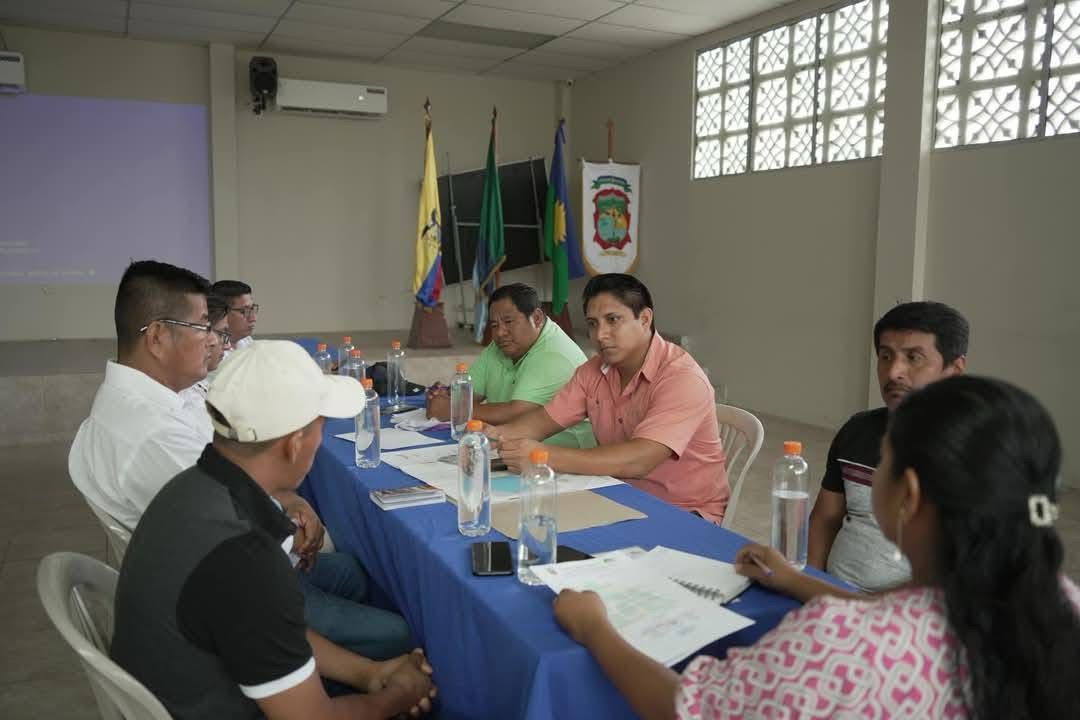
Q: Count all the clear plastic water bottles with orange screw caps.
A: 9